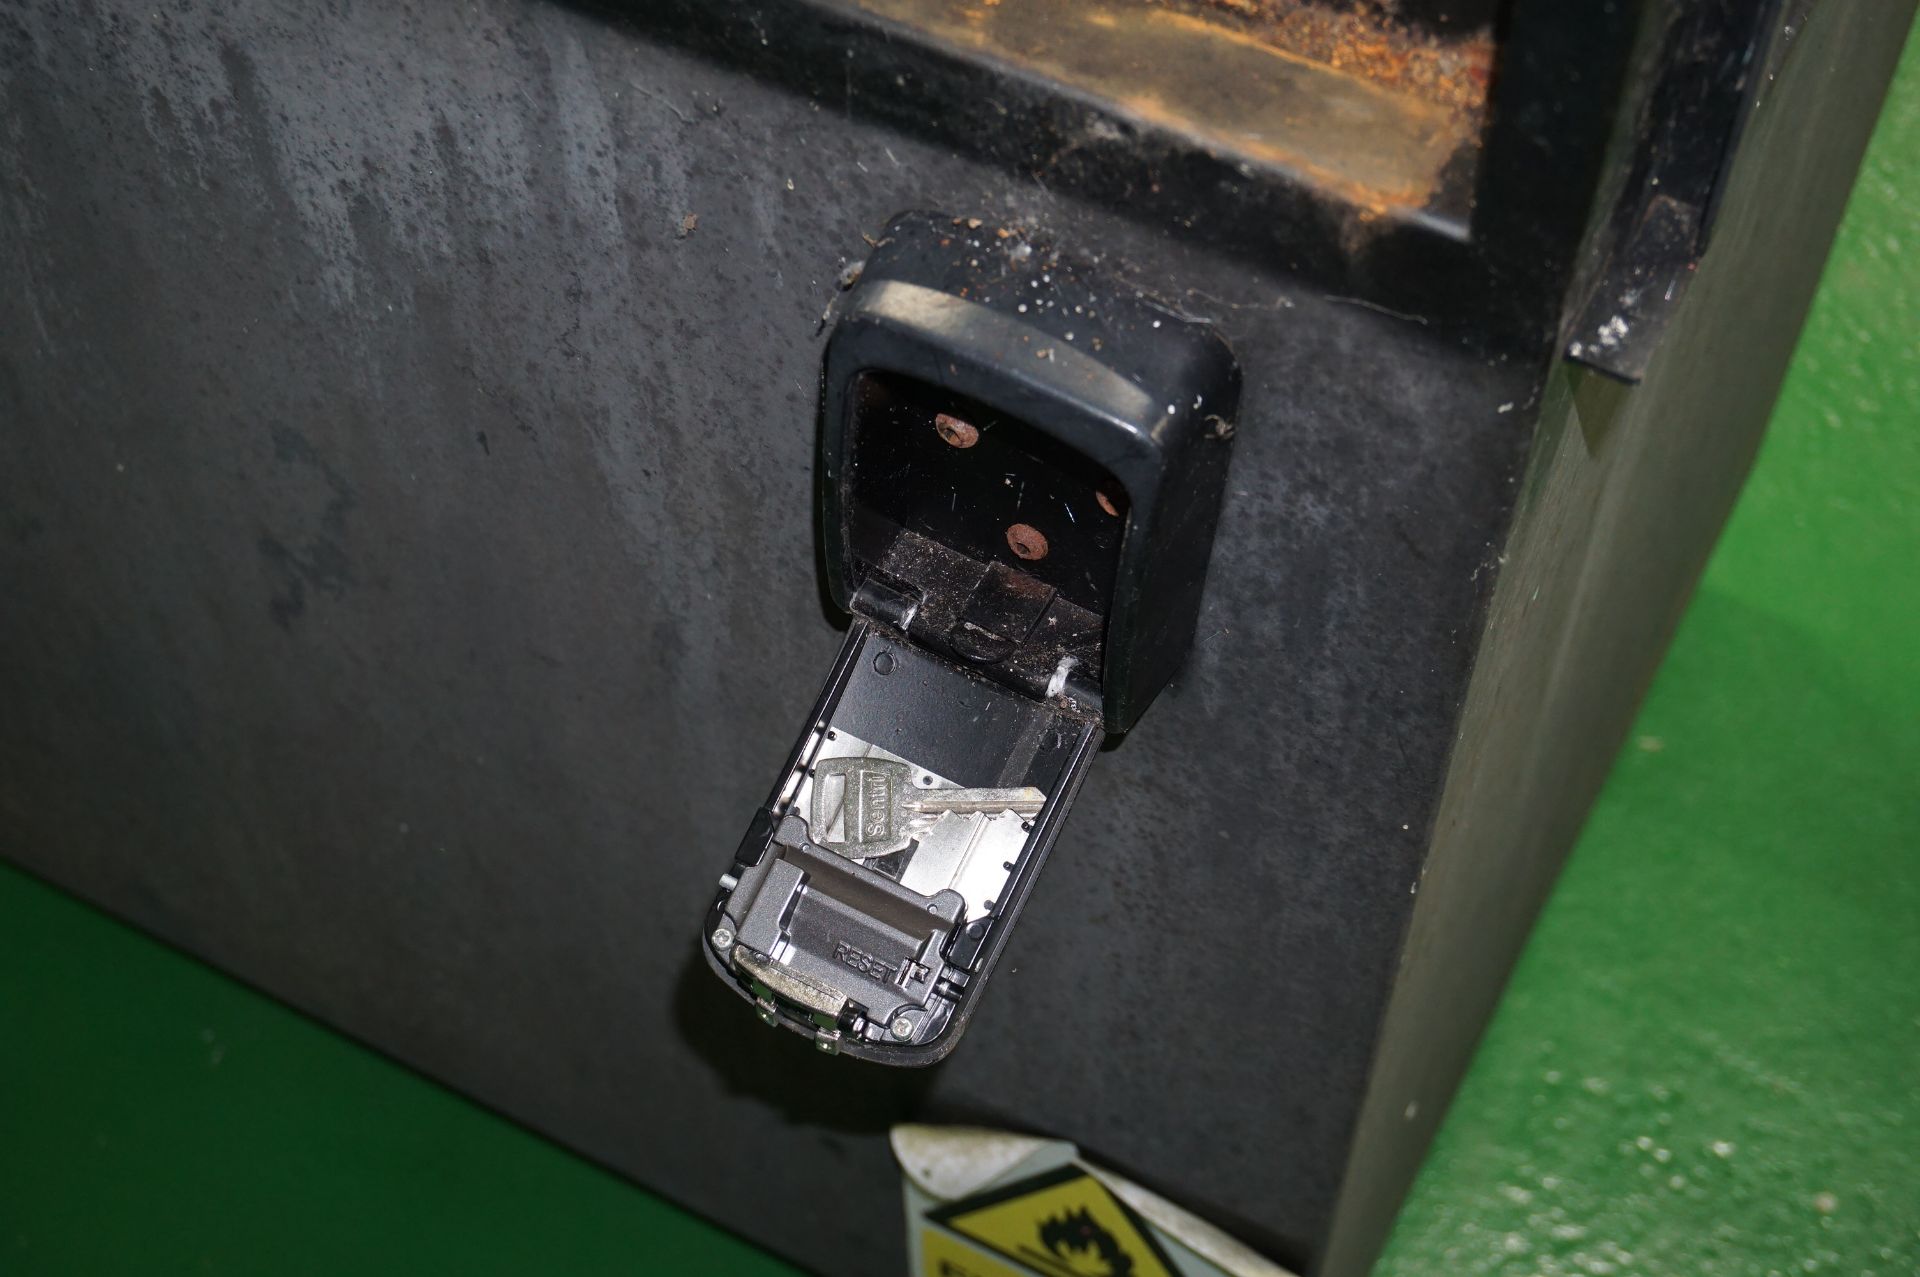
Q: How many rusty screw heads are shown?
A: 3